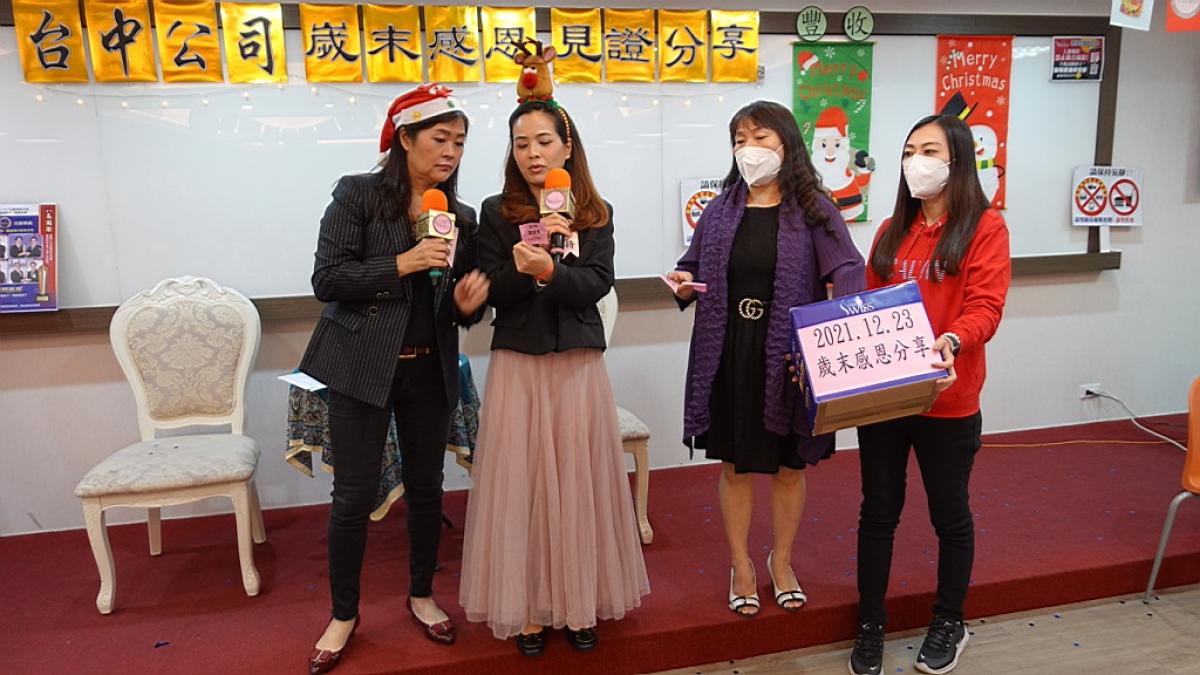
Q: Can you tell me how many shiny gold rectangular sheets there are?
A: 12